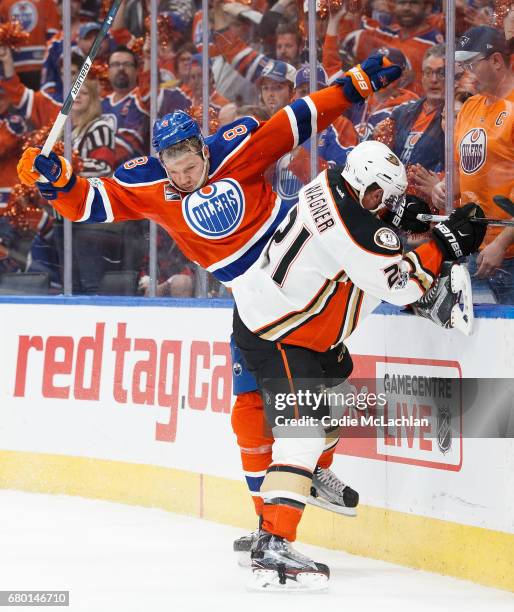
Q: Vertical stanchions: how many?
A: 5